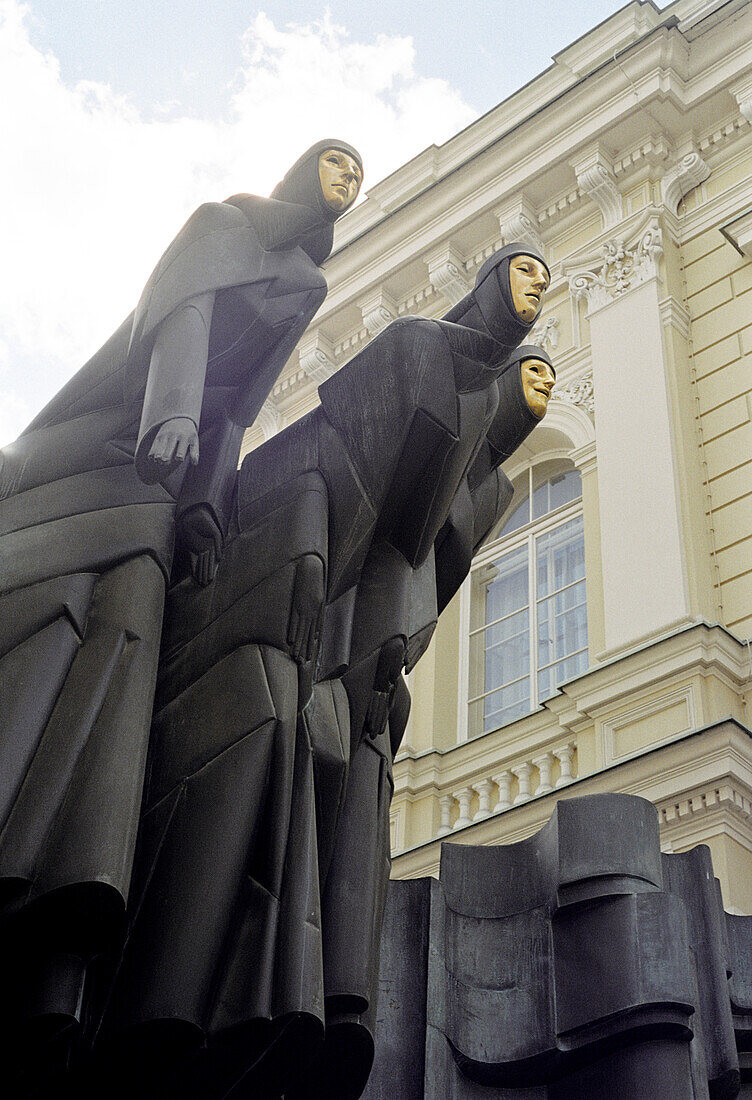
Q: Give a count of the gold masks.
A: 3